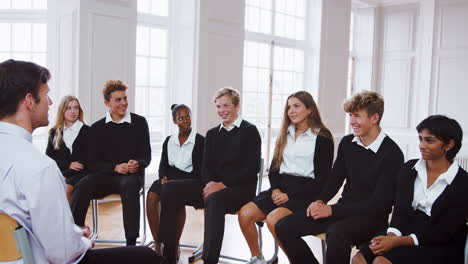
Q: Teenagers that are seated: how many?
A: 7